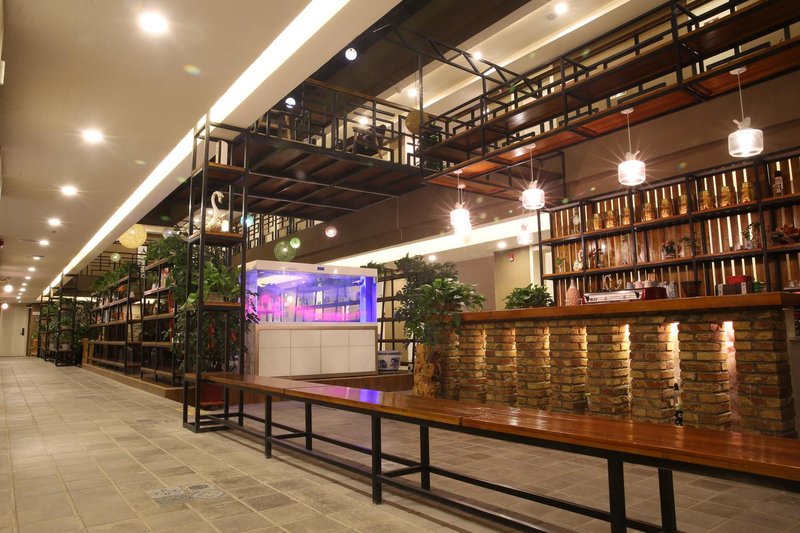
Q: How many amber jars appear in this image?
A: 9